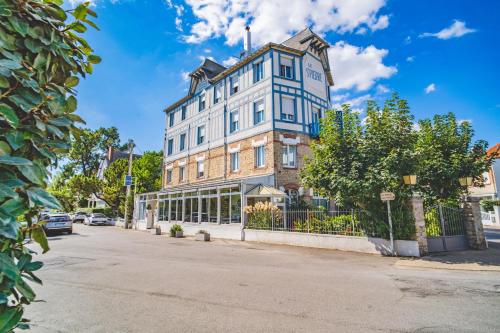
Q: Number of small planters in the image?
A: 3